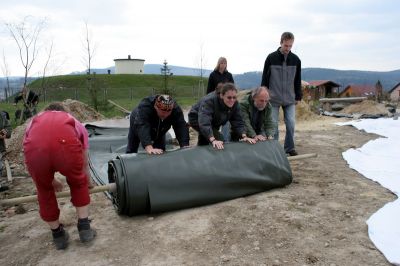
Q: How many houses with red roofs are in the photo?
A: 2